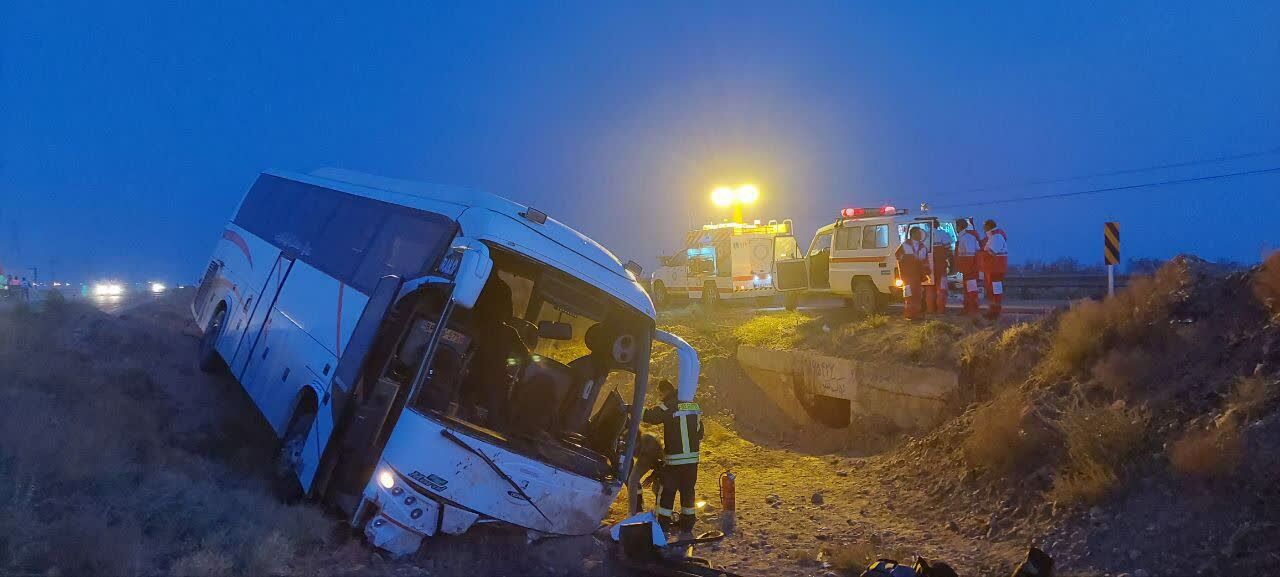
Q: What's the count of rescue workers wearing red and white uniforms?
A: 4